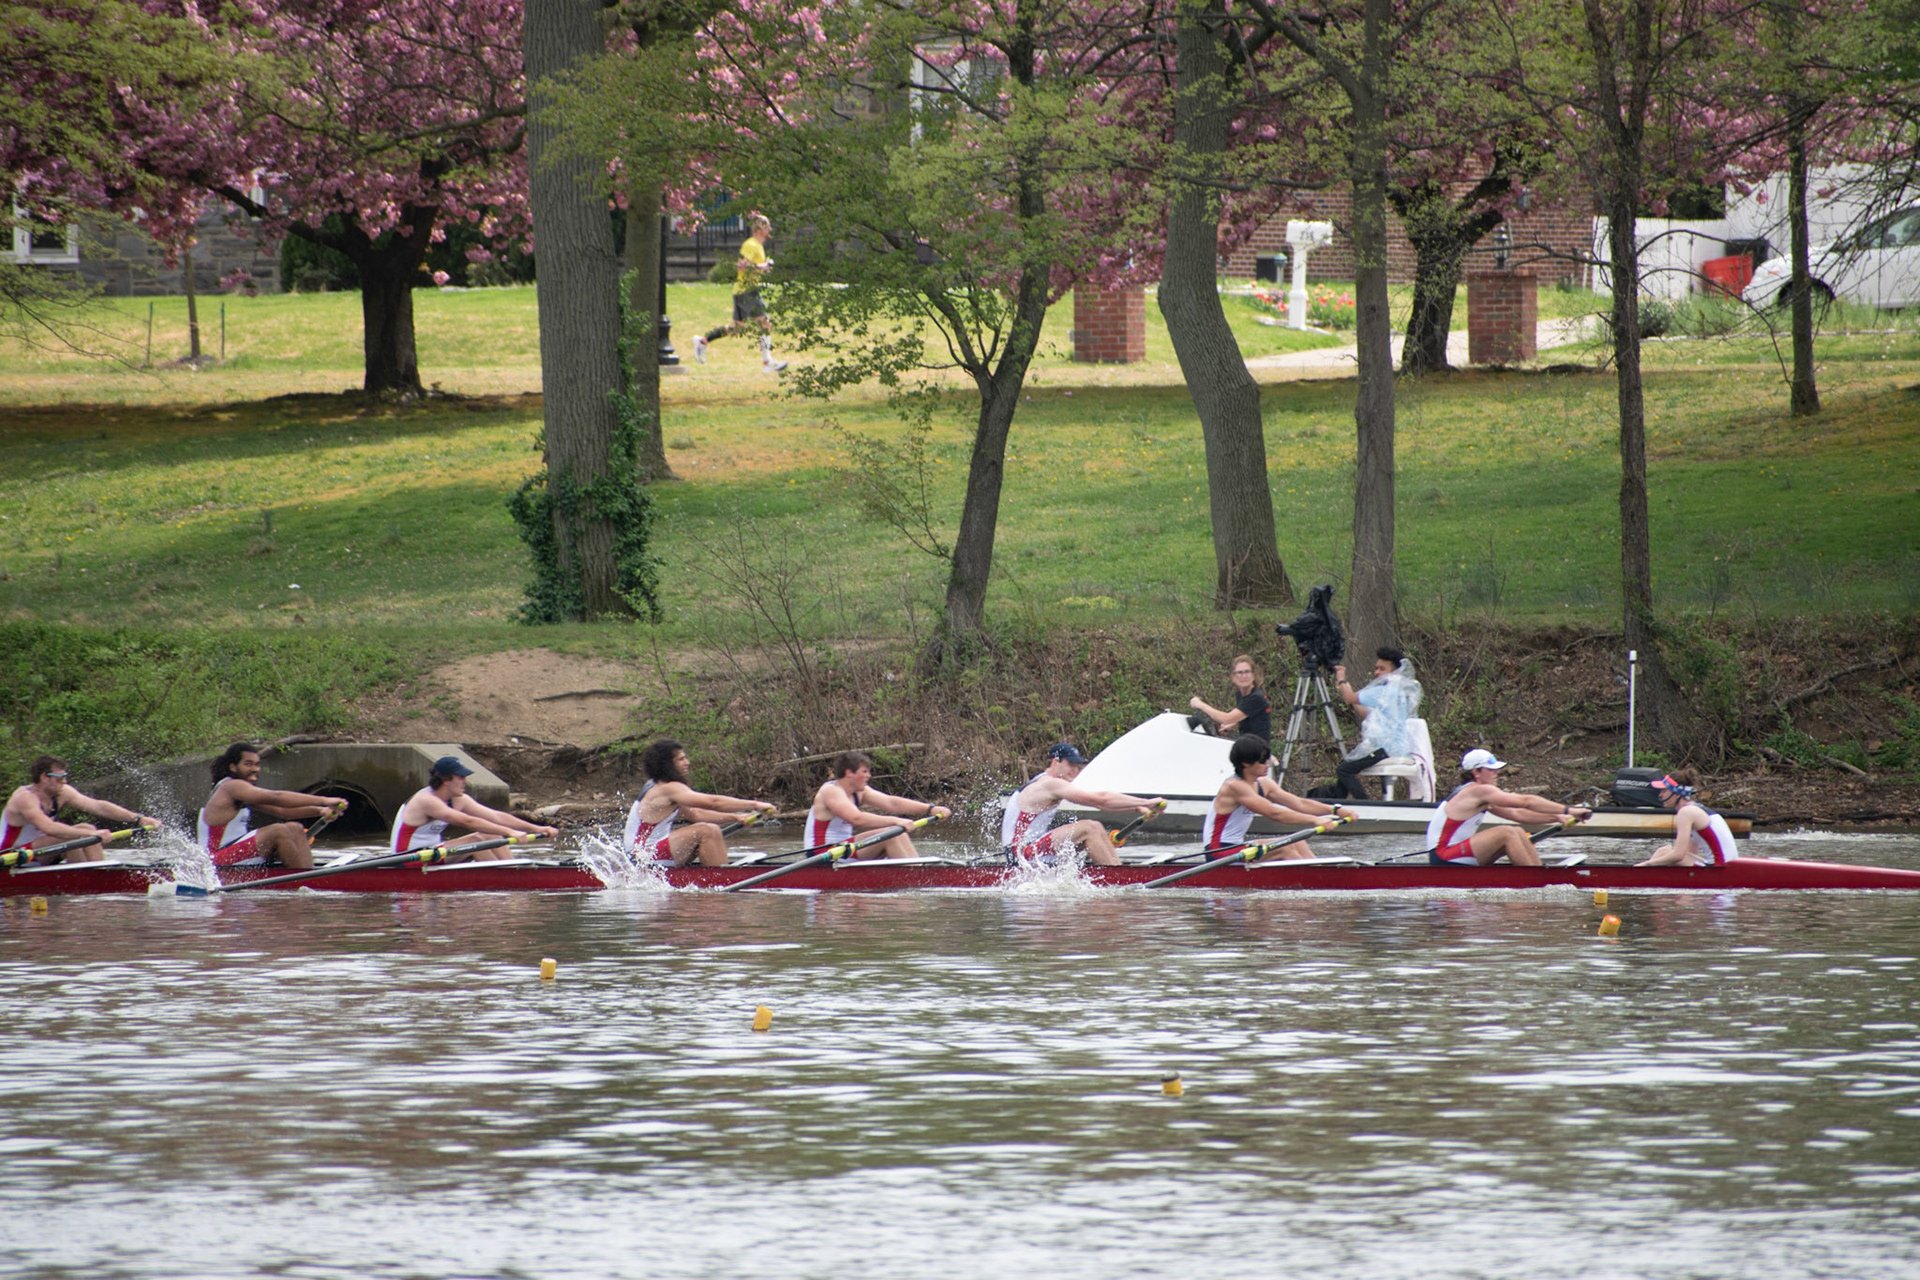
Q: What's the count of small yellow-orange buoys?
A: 6